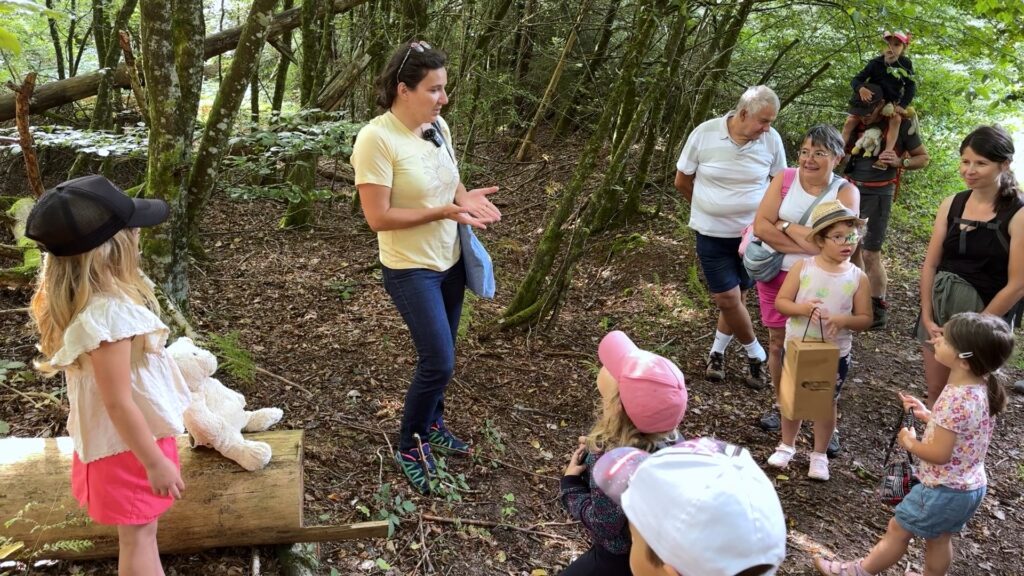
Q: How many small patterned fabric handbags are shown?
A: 1